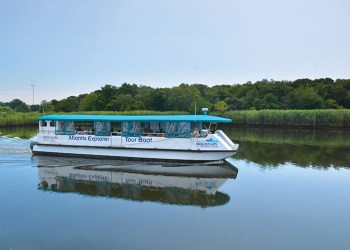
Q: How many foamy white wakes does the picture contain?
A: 1